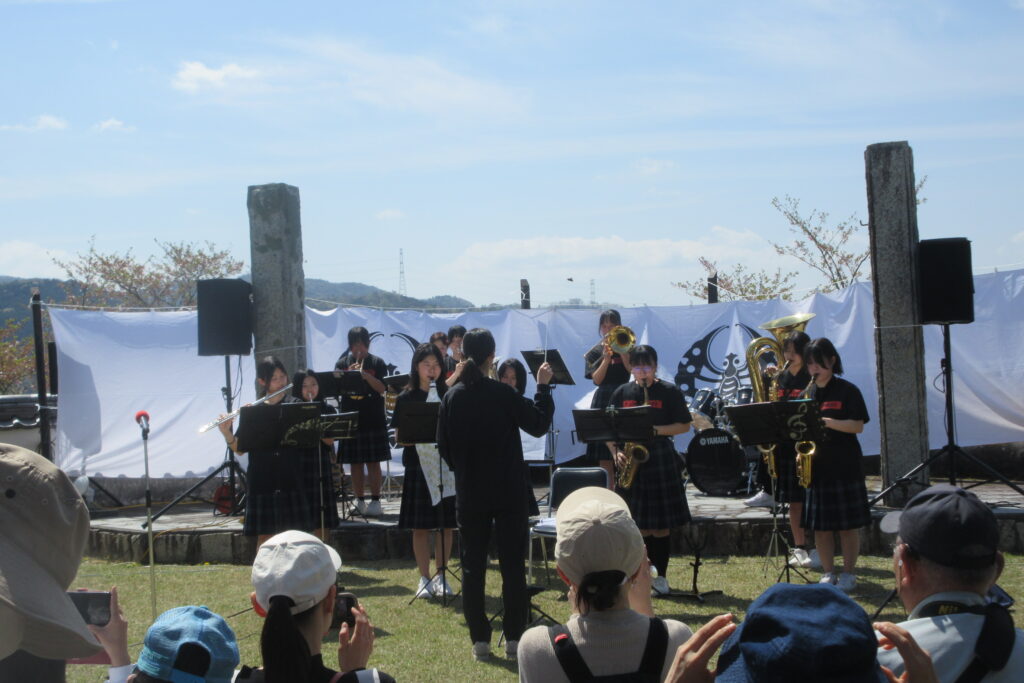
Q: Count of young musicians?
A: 11